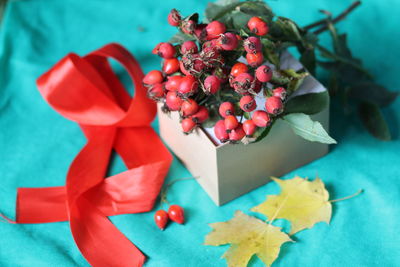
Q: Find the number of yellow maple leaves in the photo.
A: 2